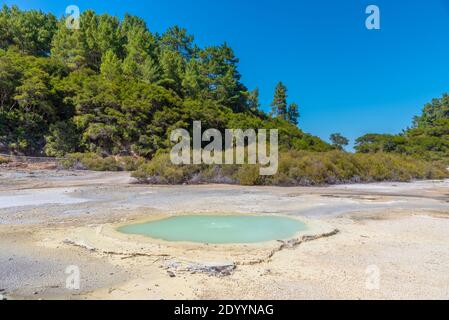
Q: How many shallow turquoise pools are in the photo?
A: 1